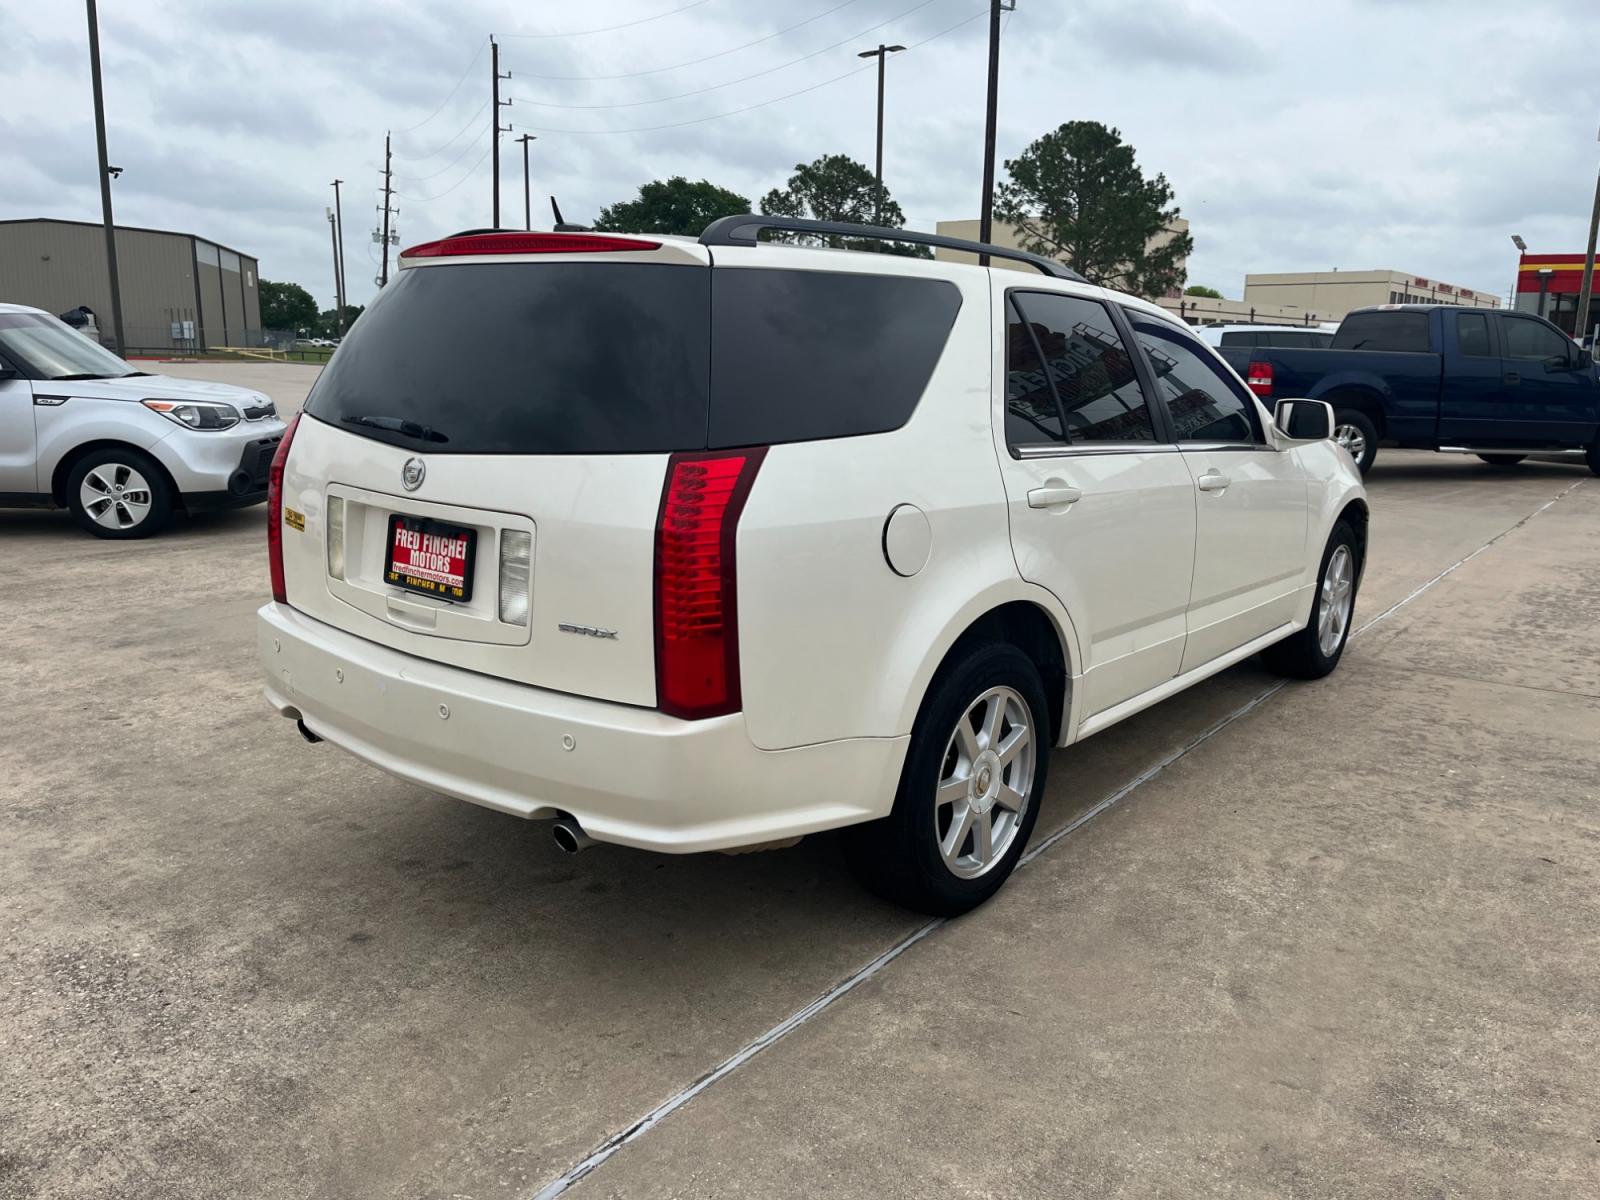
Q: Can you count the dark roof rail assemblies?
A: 2